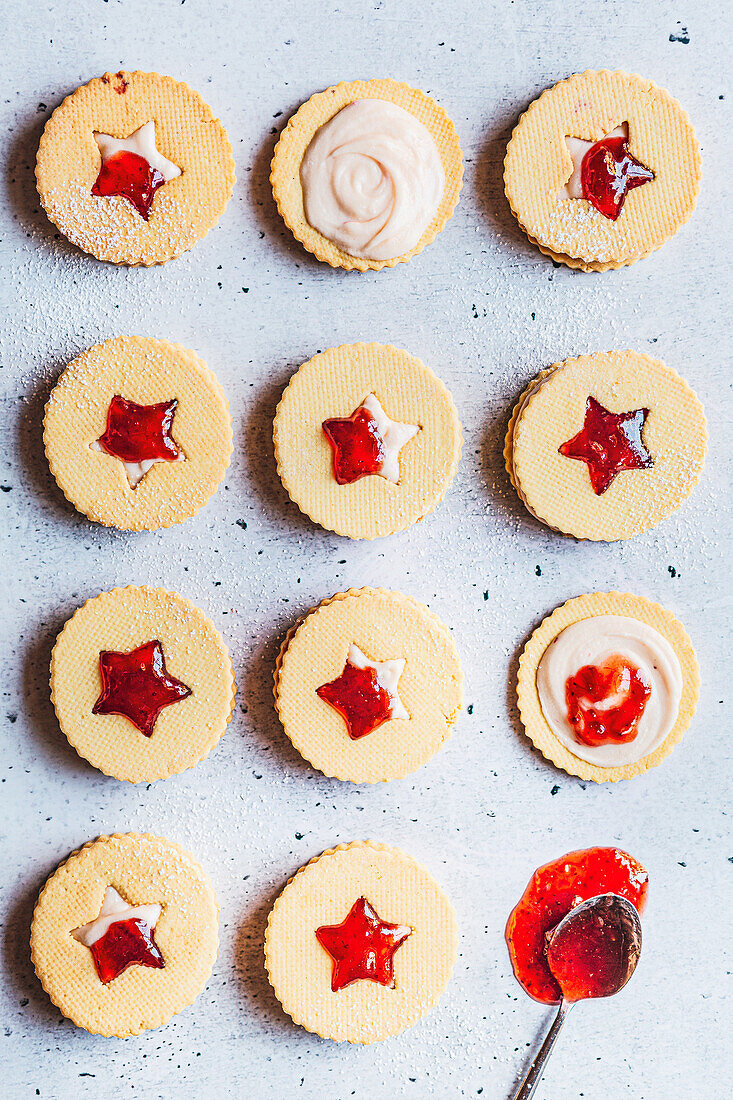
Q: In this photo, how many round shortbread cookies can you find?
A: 11